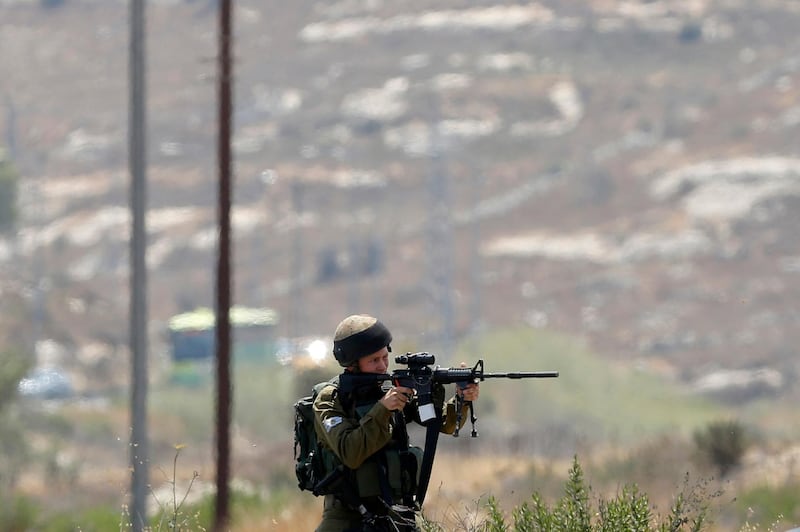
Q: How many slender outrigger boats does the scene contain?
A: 0